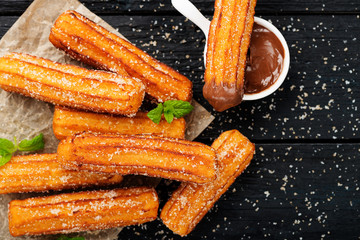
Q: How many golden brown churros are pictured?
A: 8